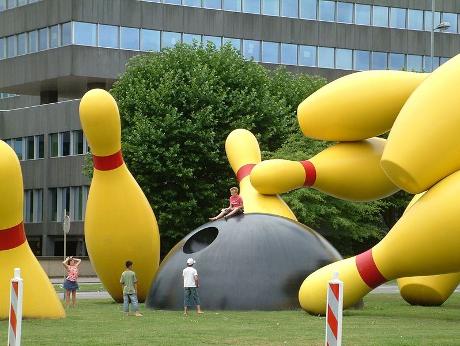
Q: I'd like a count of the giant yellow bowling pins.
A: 8